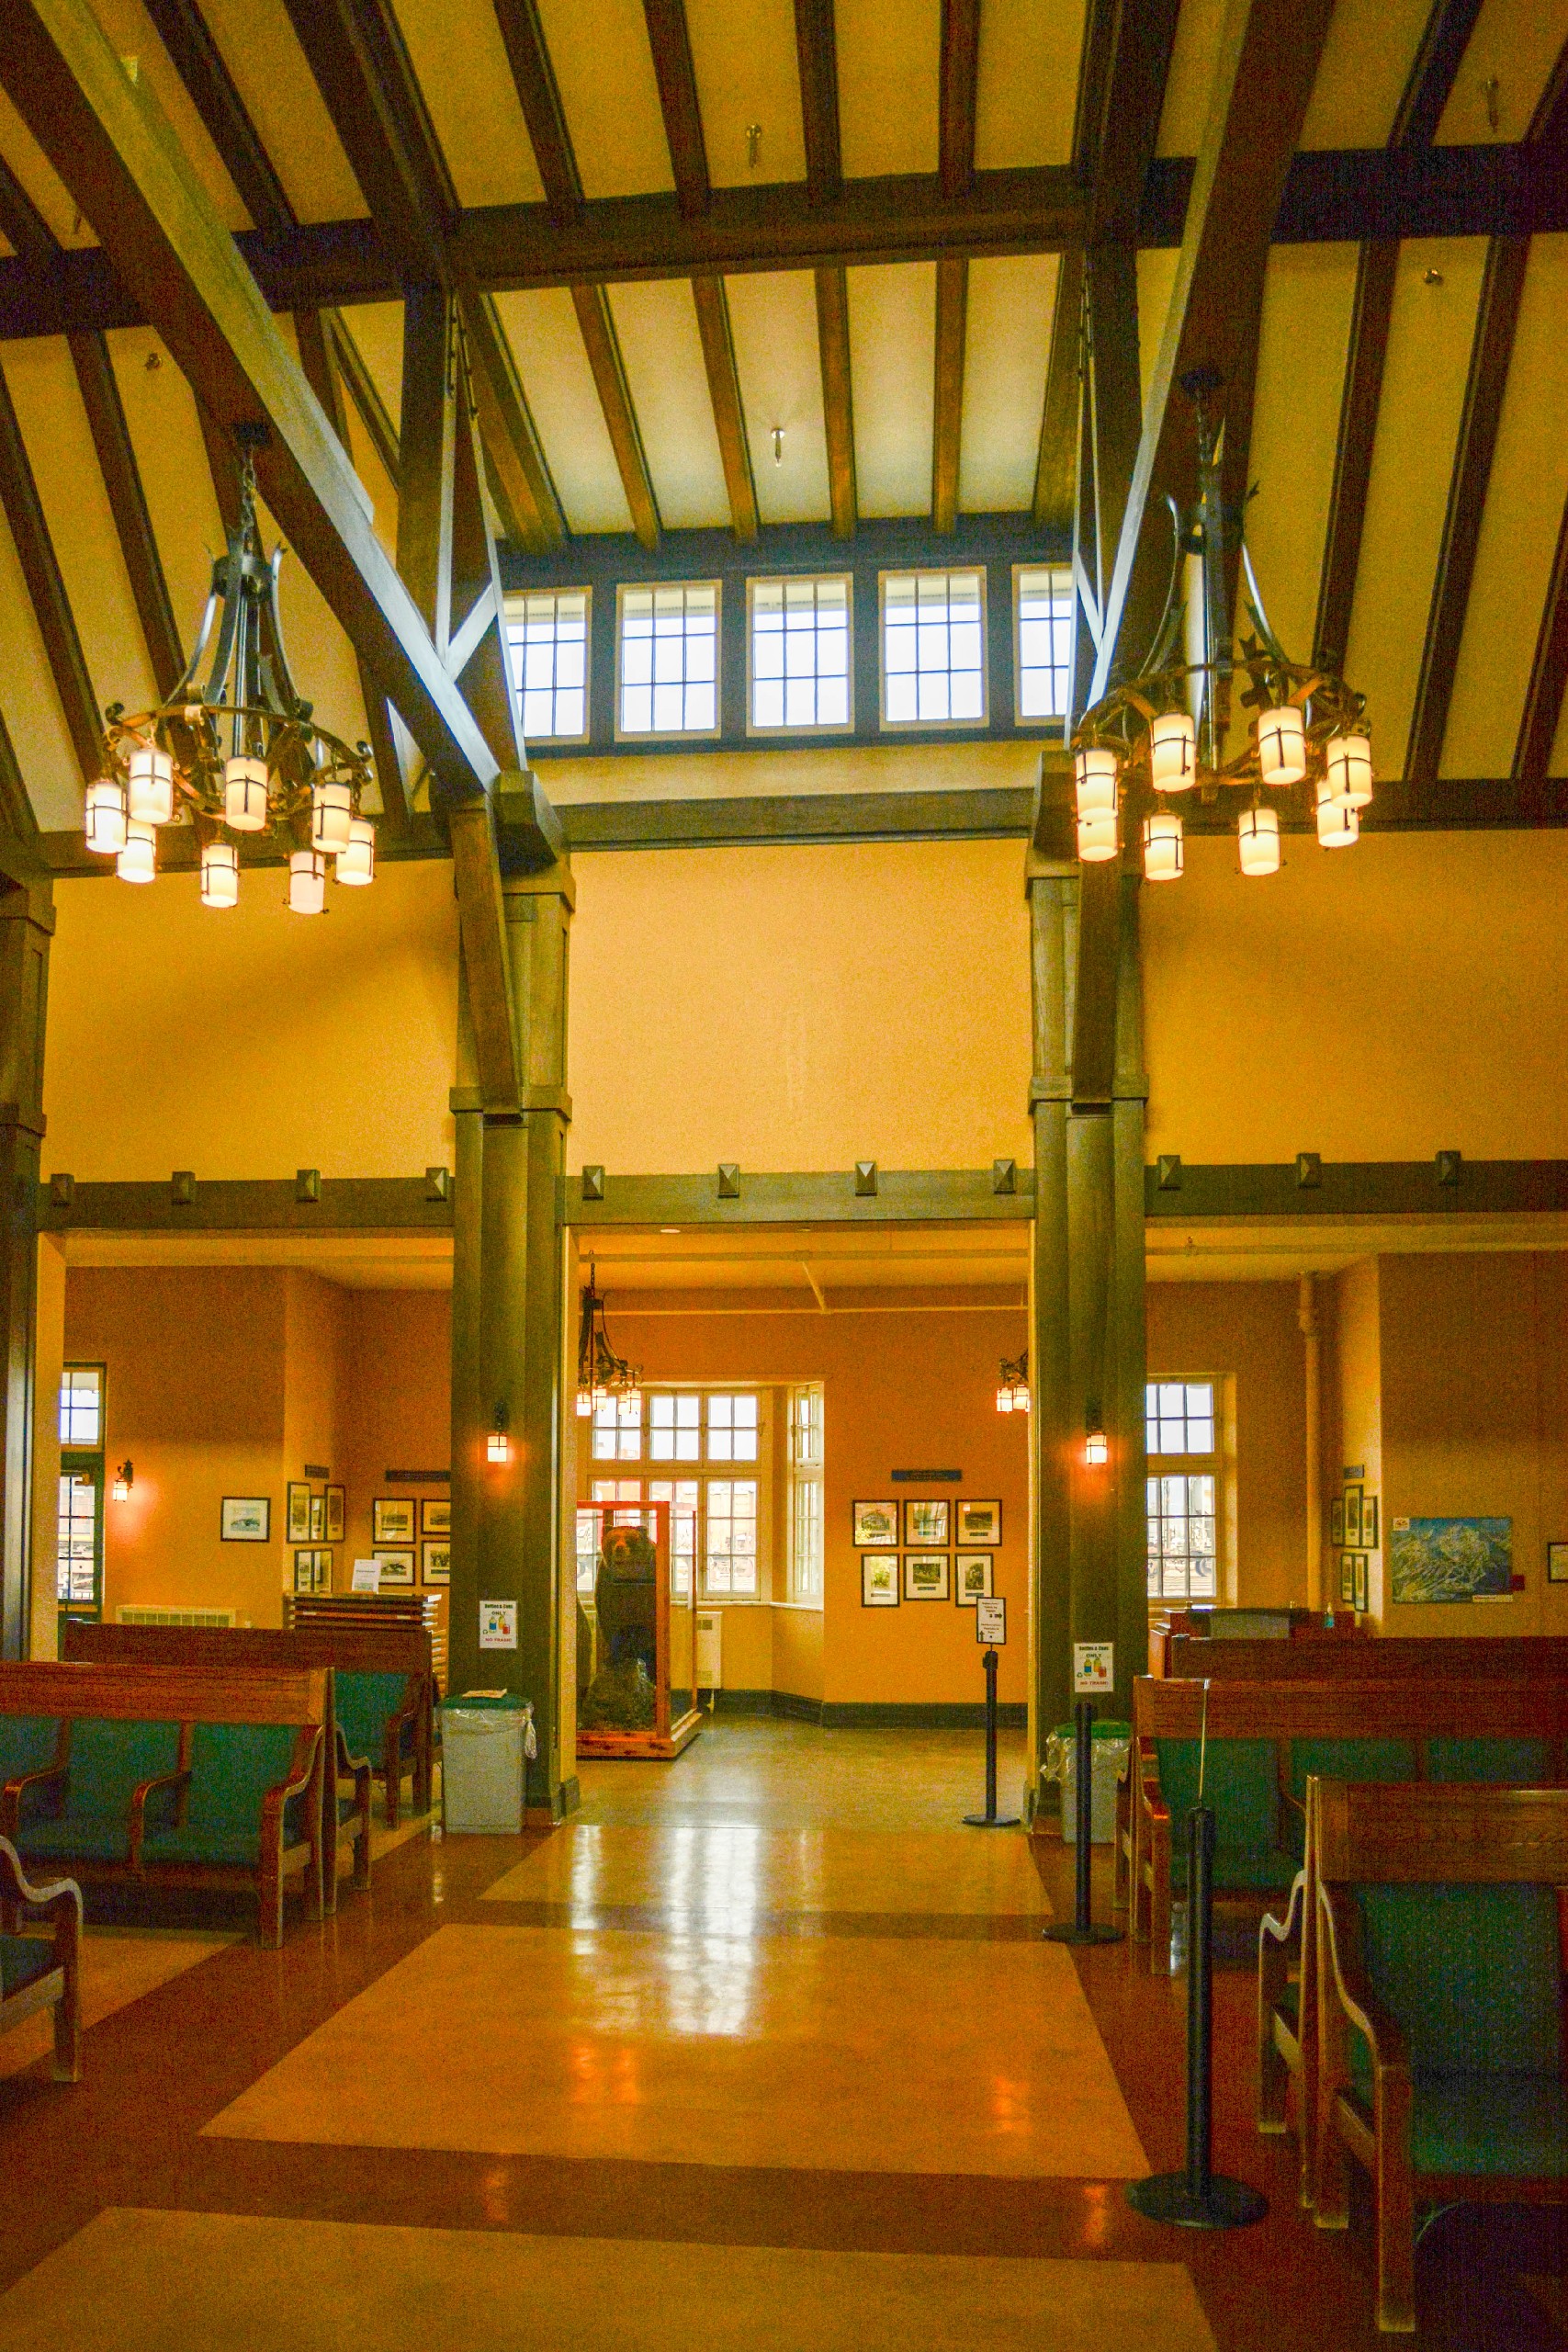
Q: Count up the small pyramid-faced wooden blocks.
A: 11